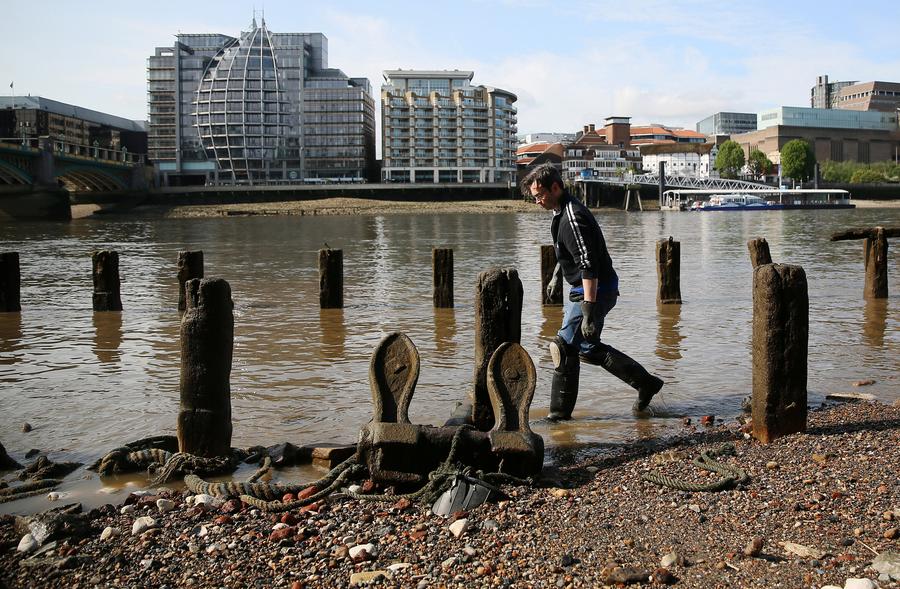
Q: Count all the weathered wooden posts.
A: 12